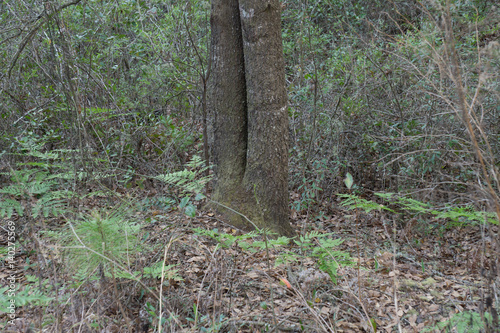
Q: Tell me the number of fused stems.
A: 2